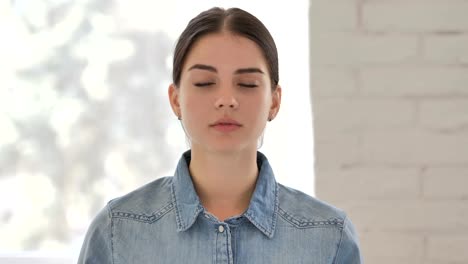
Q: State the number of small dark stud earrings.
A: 2